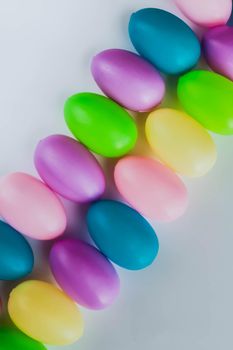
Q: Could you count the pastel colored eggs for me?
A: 15